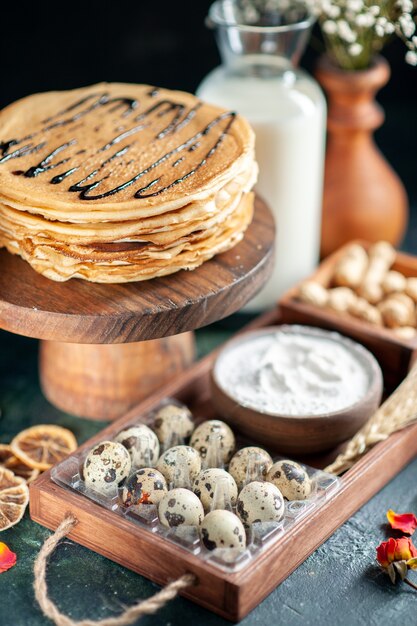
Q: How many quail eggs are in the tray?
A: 12